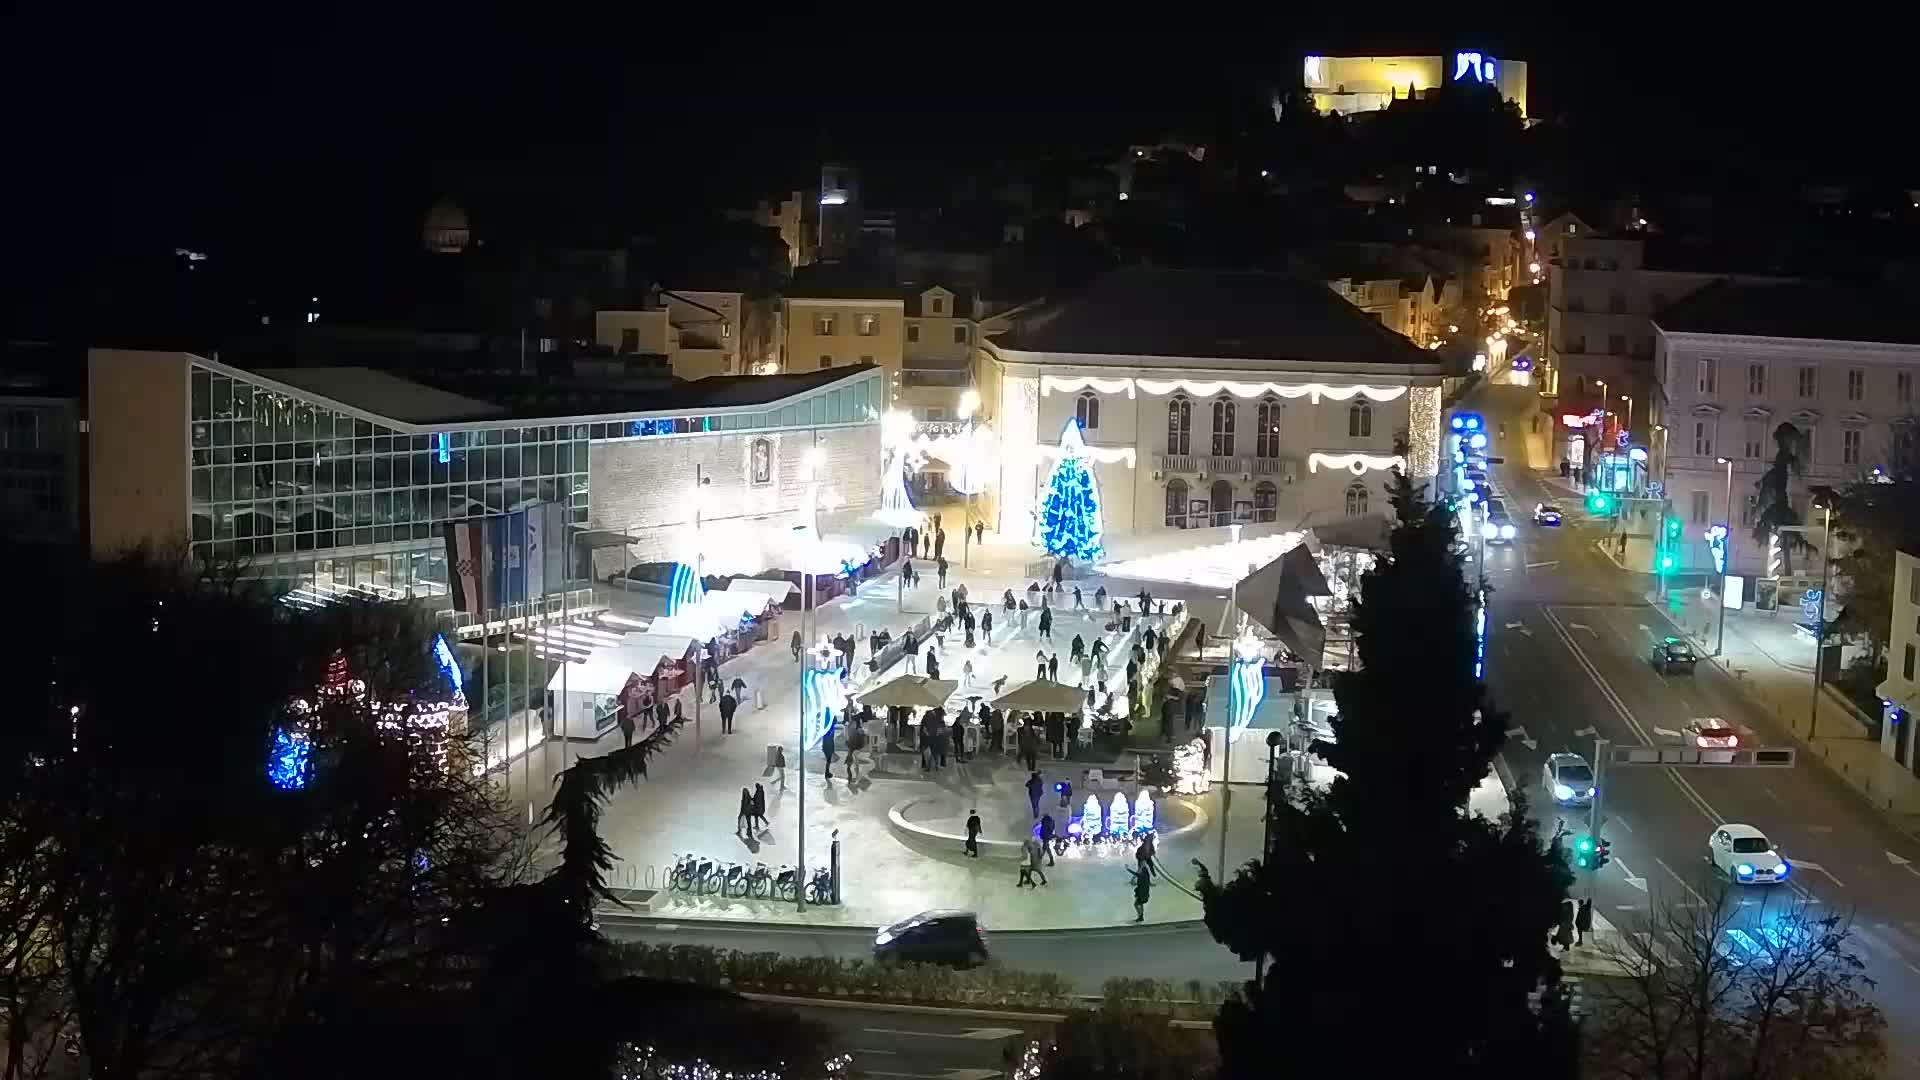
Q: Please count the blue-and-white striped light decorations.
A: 3